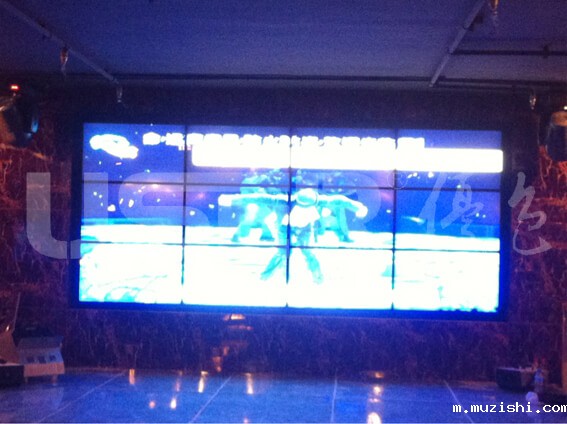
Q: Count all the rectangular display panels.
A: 12